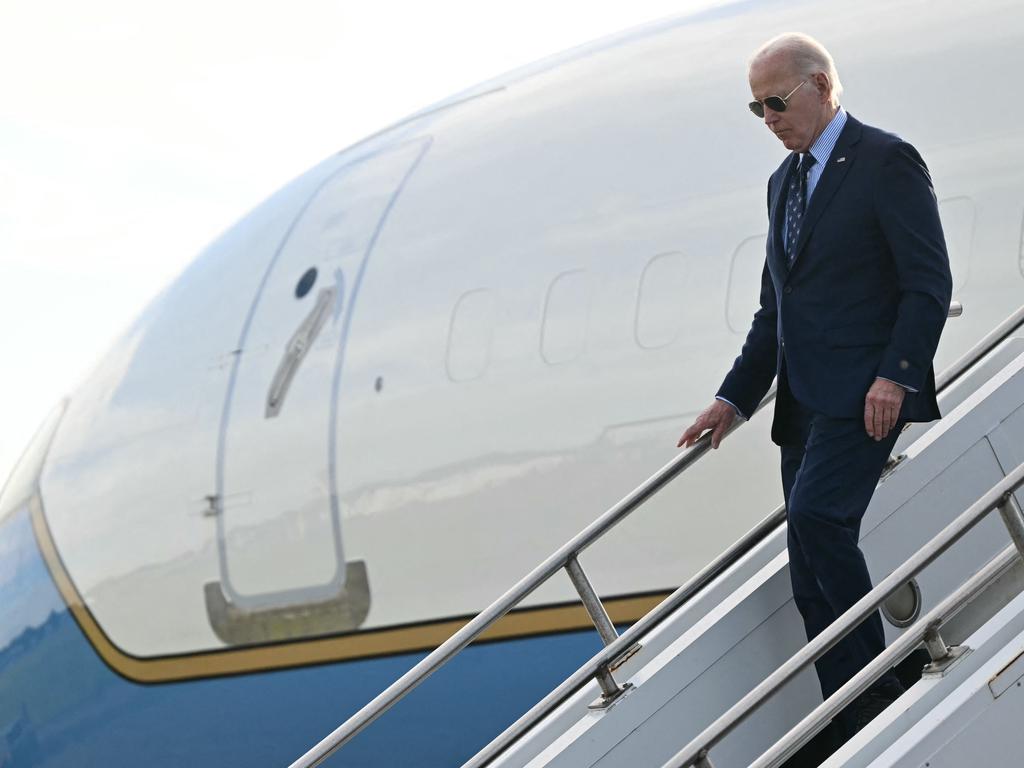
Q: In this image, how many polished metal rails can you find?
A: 4